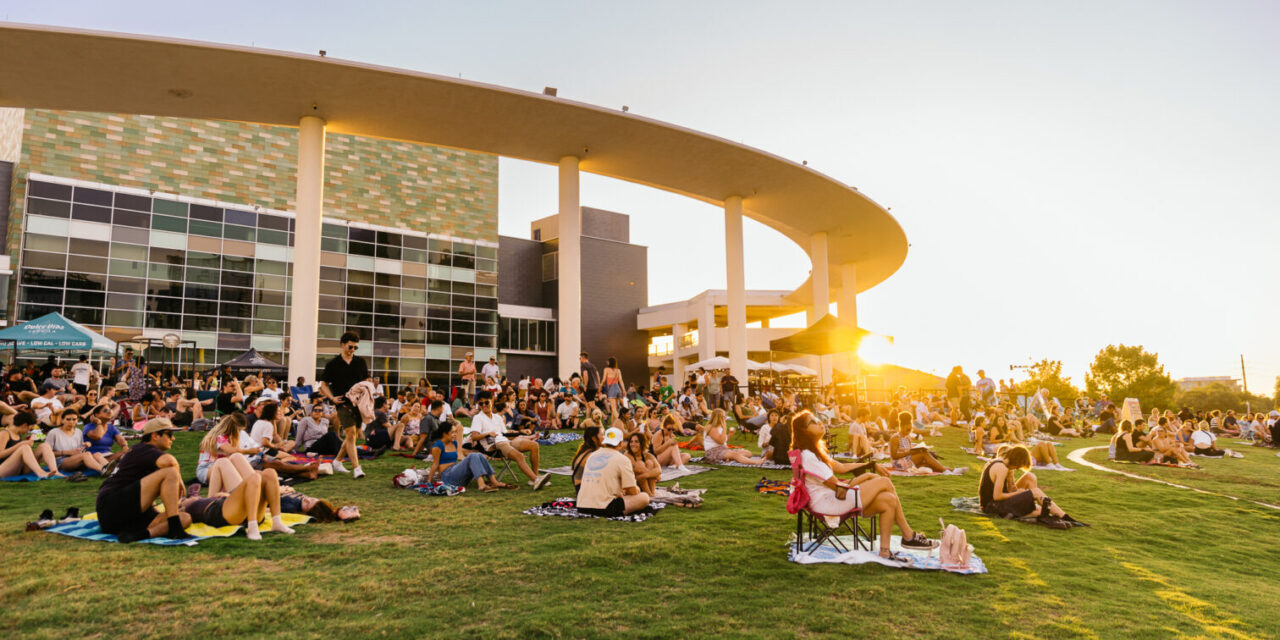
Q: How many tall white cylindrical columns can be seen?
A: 5